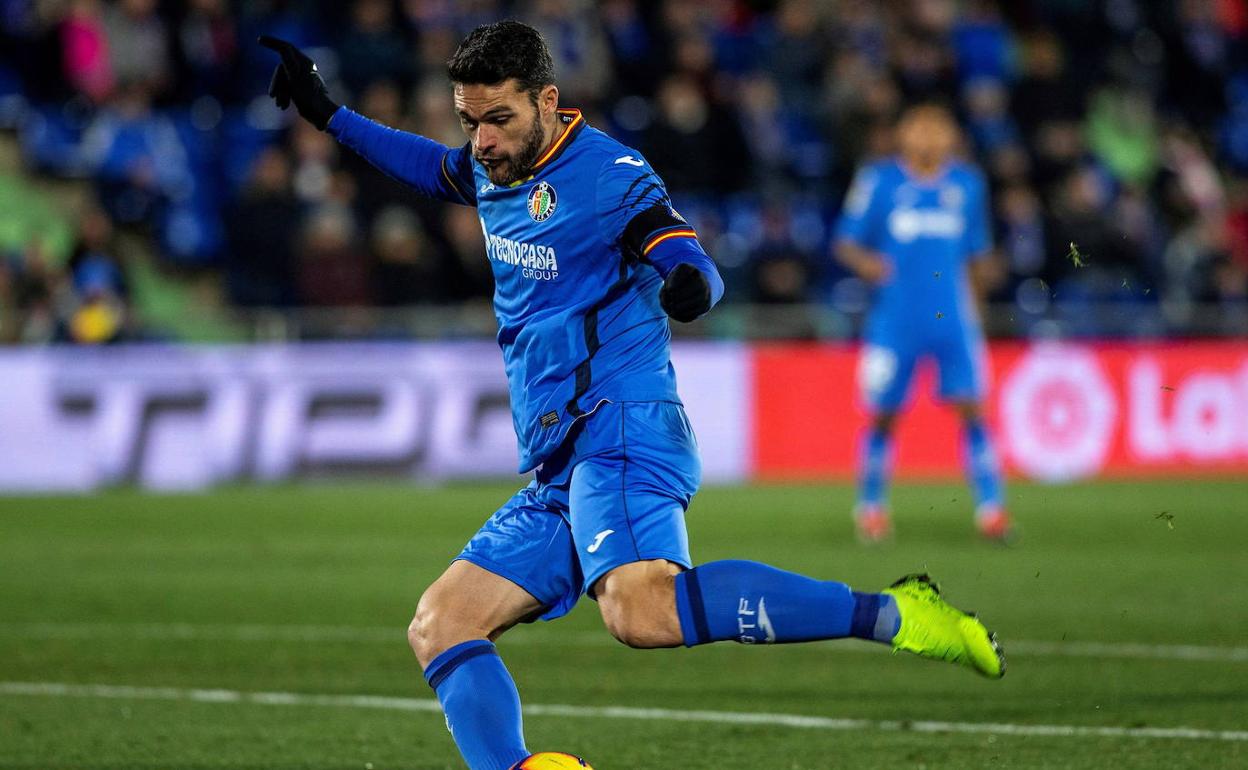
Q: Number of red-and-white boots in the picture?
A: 2